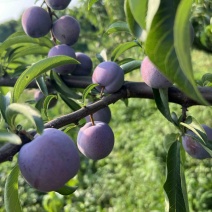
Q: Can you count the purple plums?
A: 12